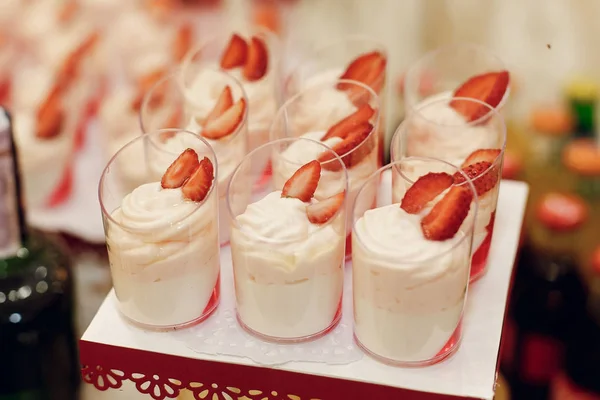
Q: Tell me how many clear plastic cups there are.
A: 9